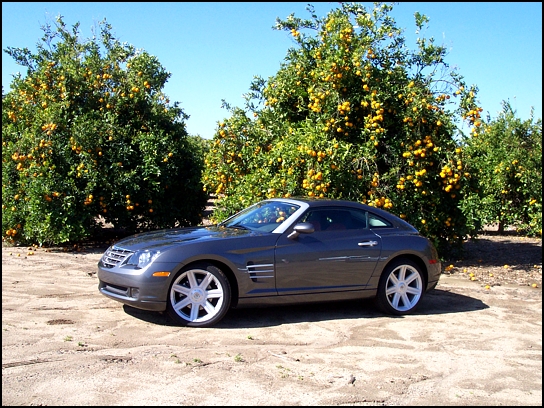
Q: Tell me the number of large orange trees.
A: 2